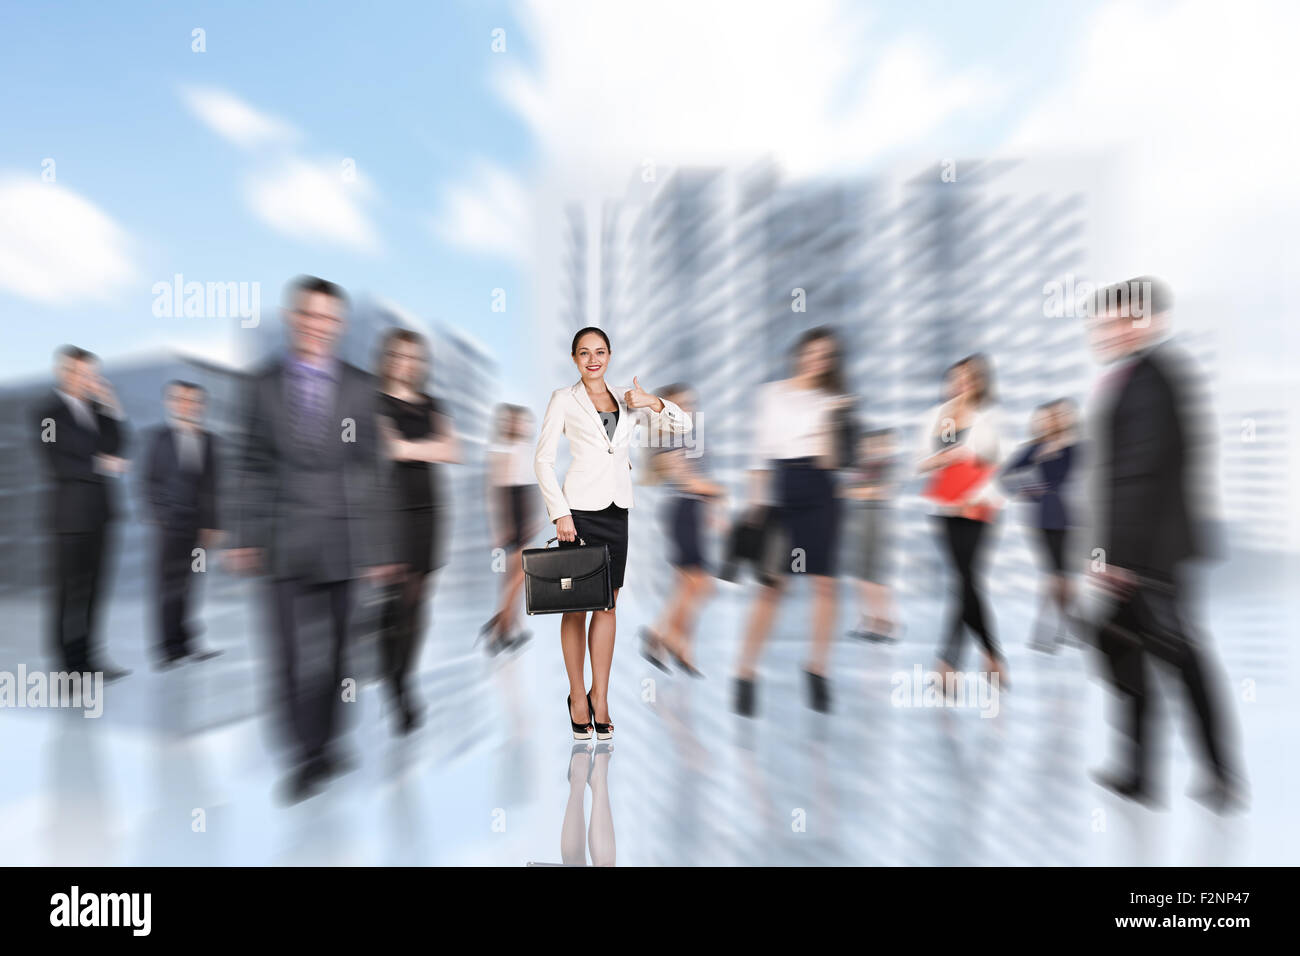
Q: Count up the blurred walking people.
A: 11